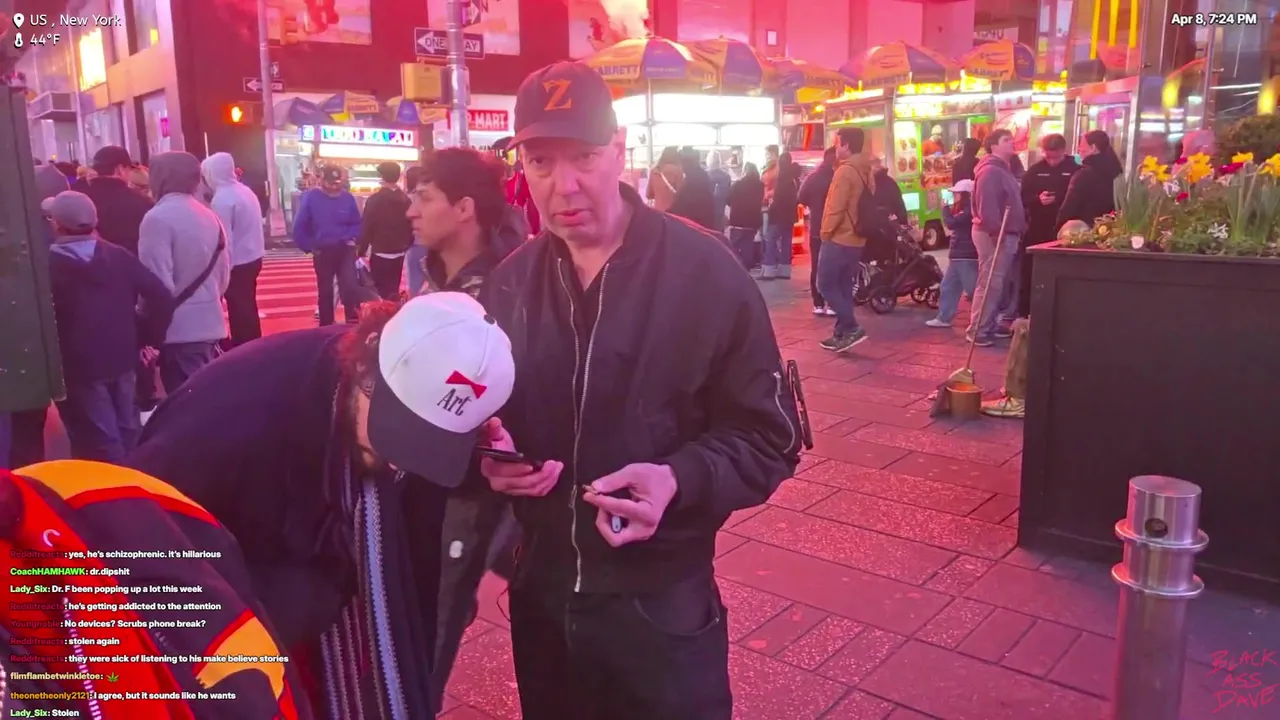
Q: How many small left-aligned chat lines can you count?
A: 10